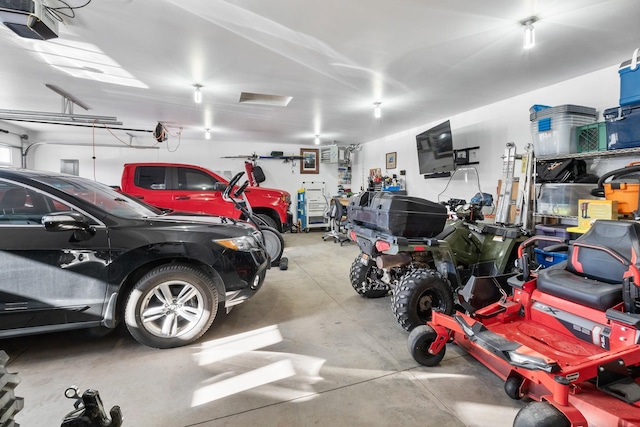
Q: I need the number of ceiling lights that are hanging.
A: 5